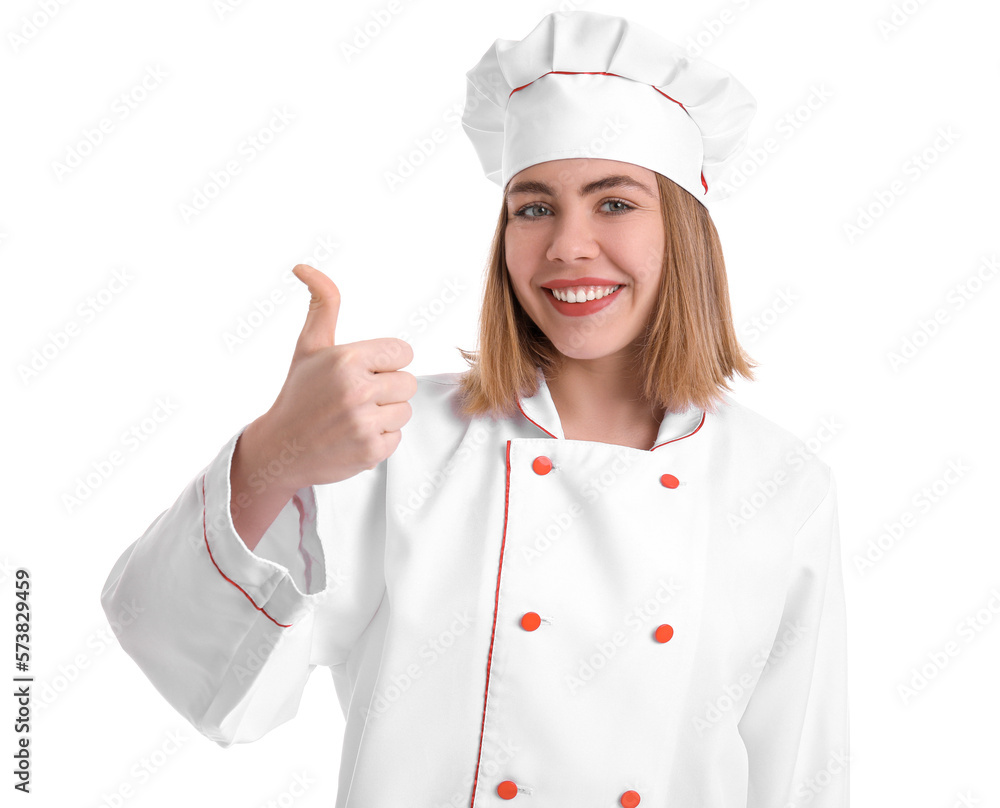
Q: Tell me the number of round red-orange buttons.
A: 6